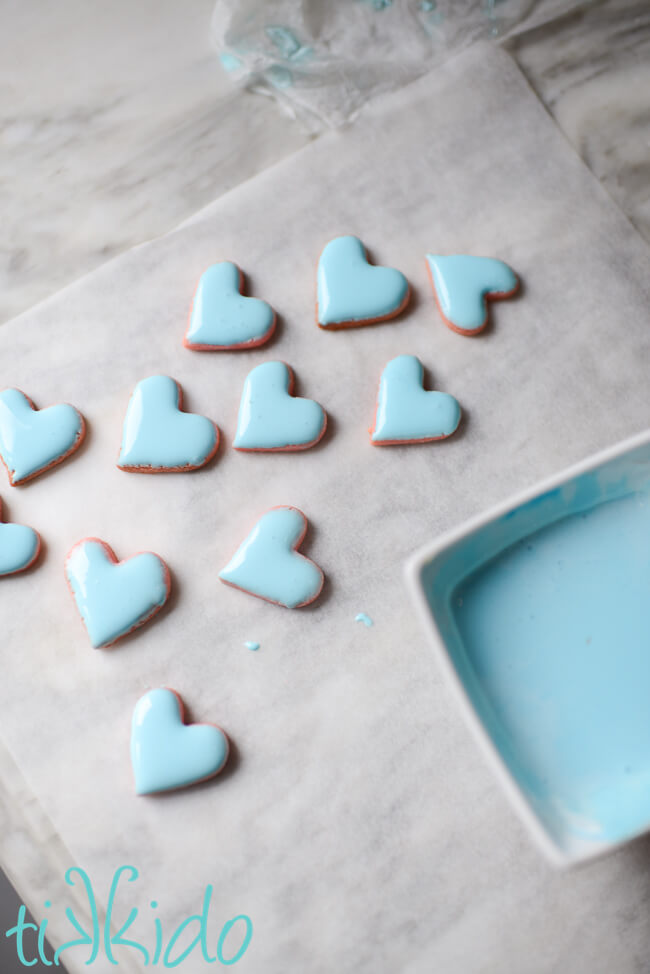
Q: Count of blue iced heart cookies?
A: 11